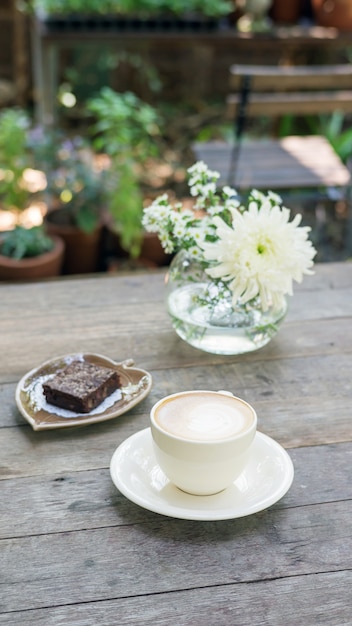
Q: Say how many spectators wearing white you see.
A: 0